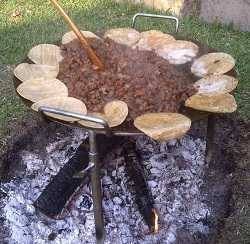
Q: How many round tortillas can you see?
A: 14